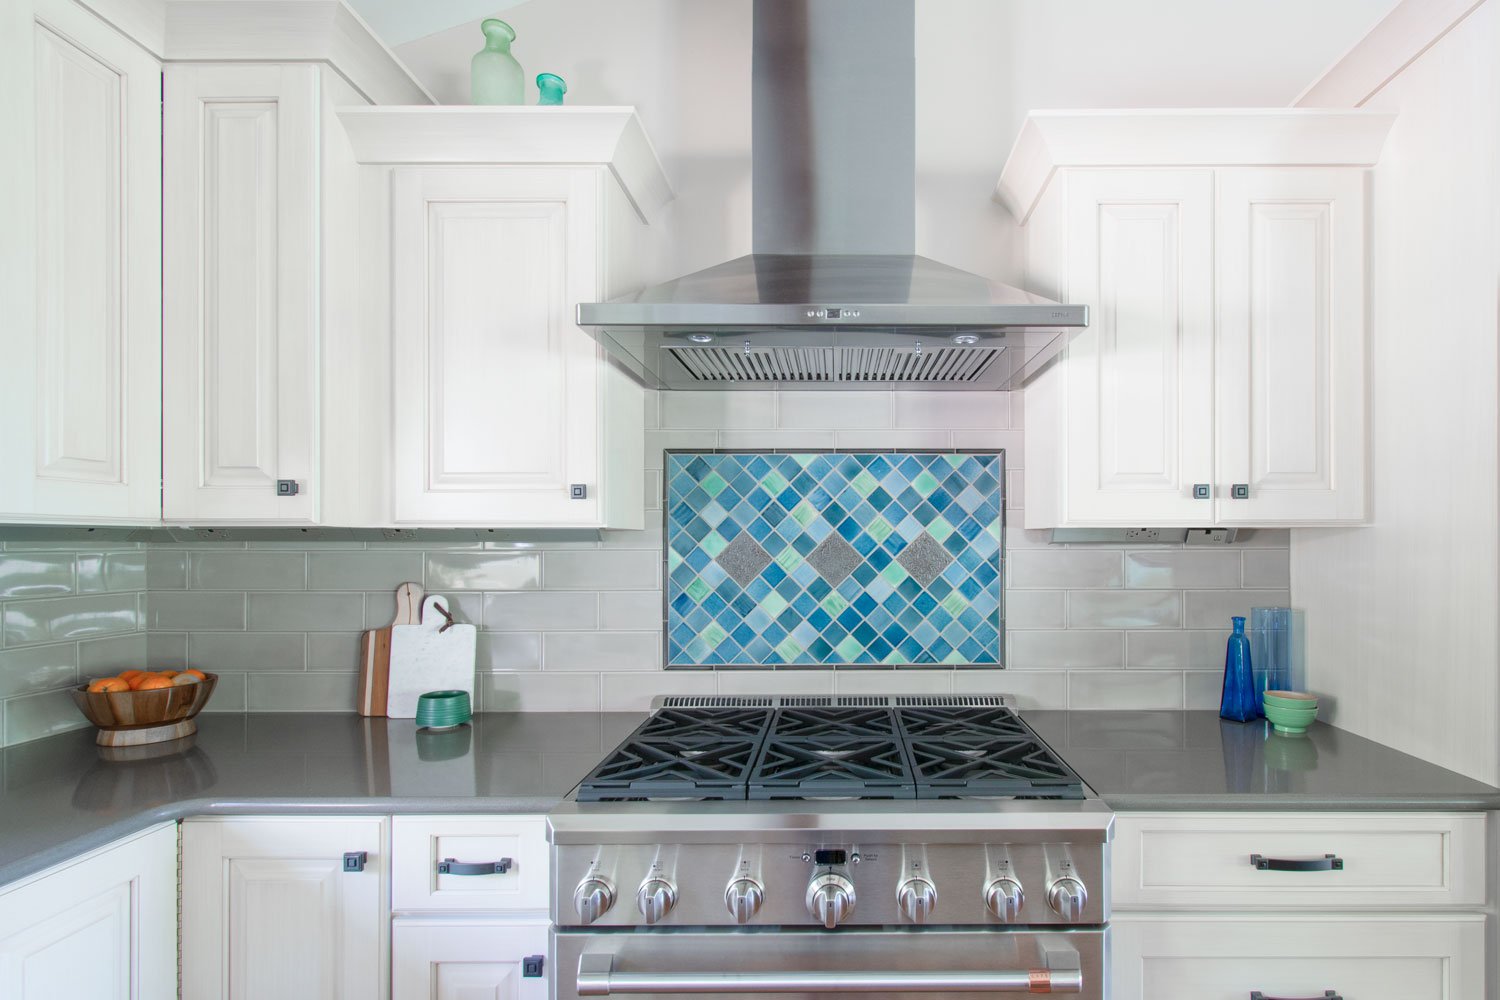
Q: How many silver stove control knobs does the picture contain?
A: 7